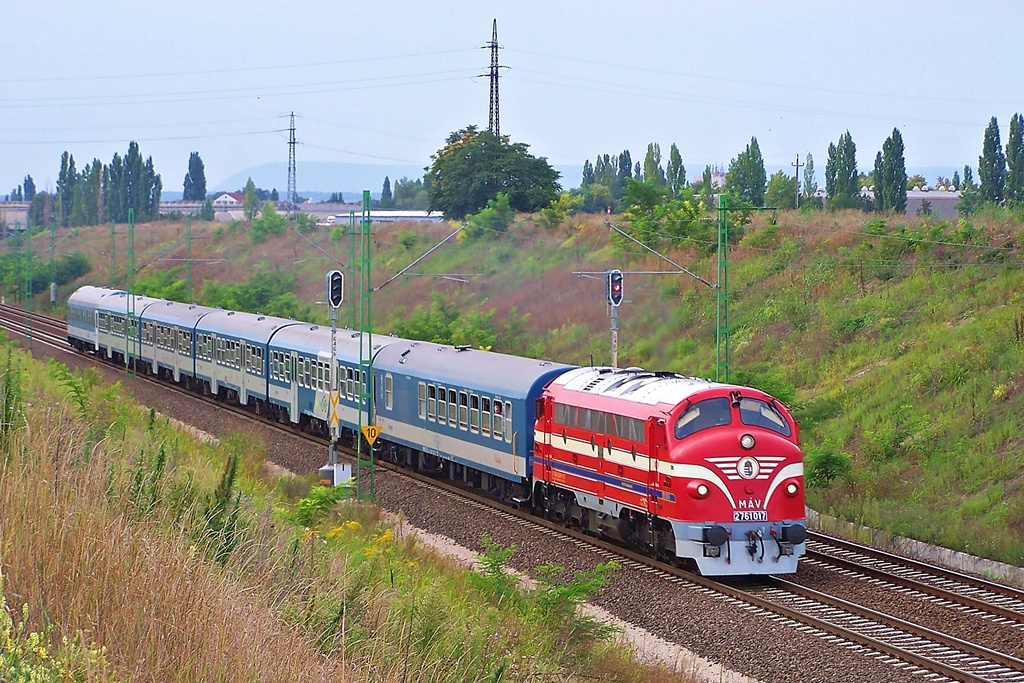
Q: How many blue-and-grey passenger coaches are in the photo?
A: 6